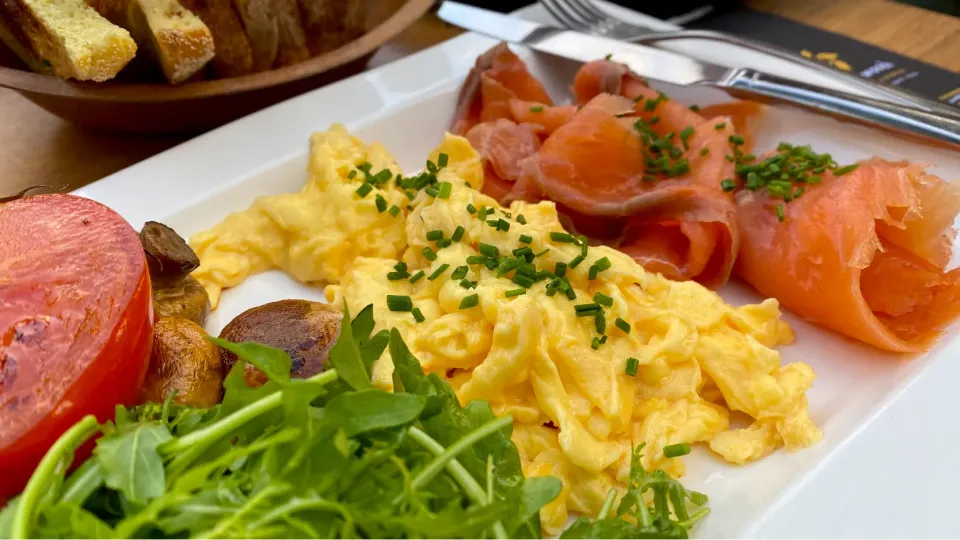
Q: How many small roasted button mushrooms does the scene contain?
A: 4